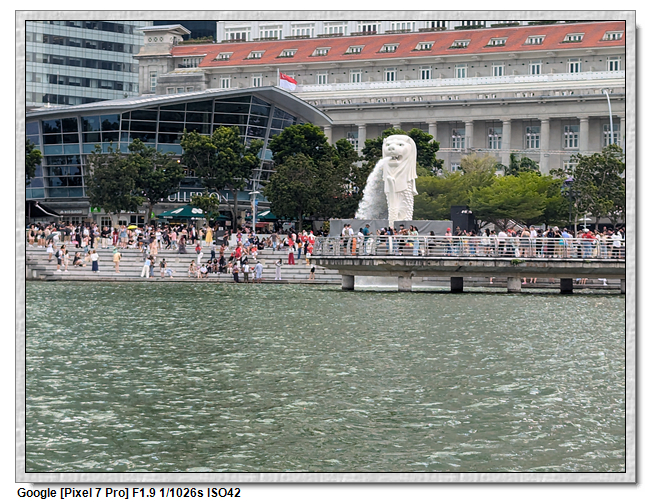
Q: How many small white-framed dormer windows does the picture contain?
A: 12